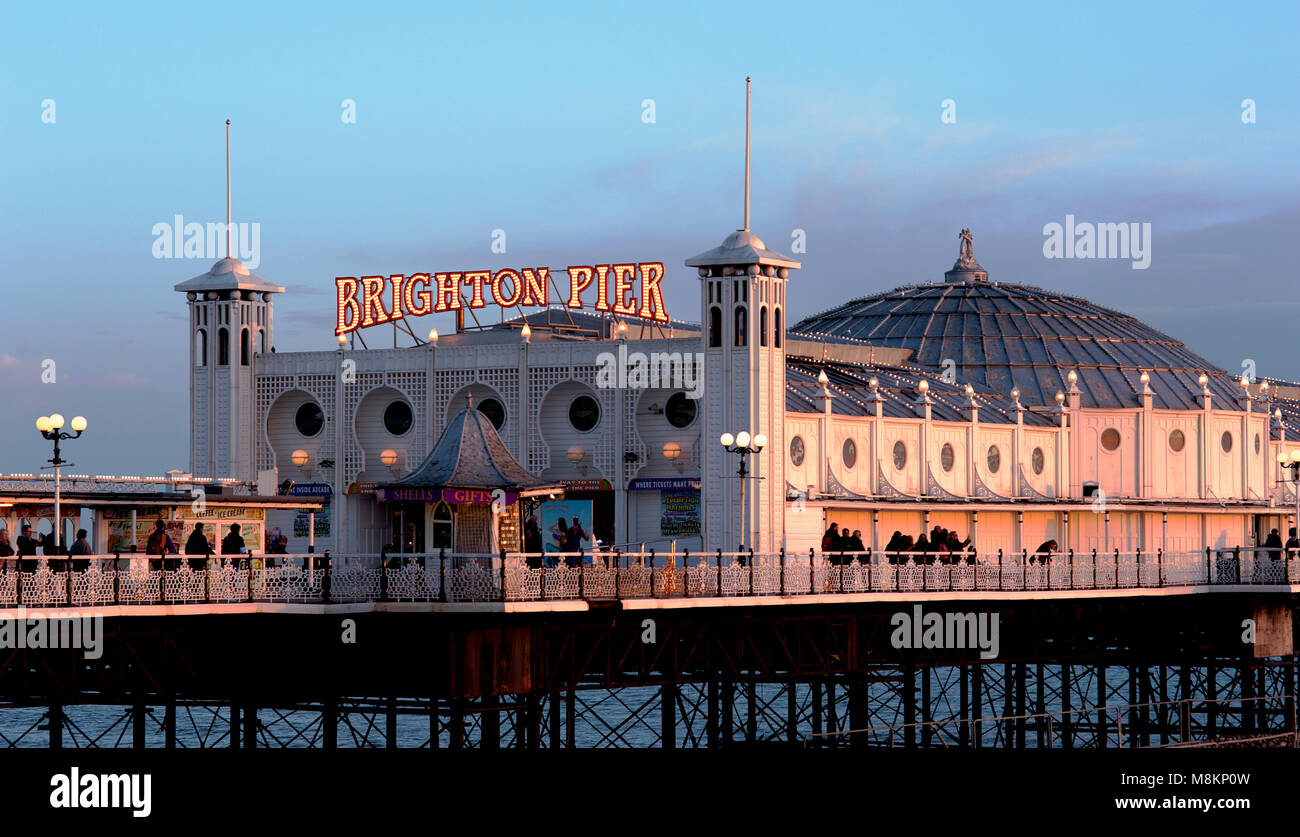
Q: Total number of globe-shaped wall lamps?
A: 4